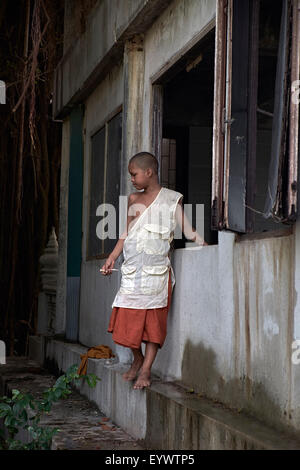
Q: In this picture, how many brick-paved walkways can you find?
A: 0